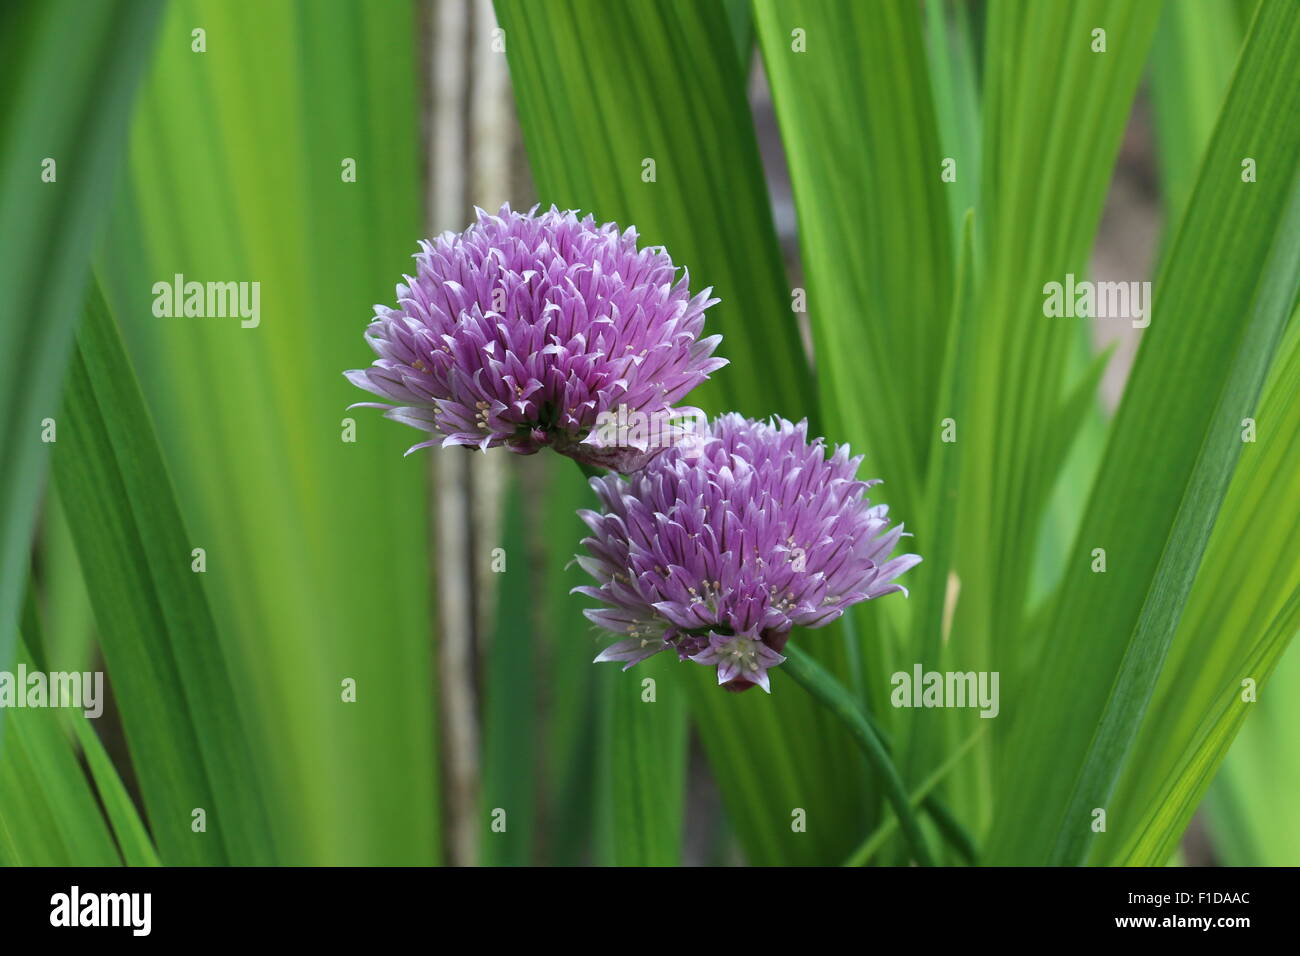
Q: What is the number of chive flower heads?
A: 2